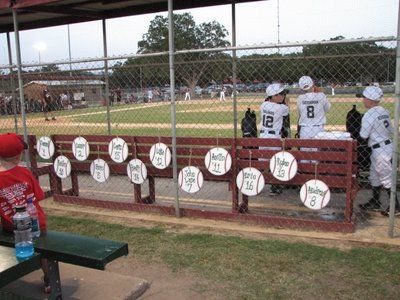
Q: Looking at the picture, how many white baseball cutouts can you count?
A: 12